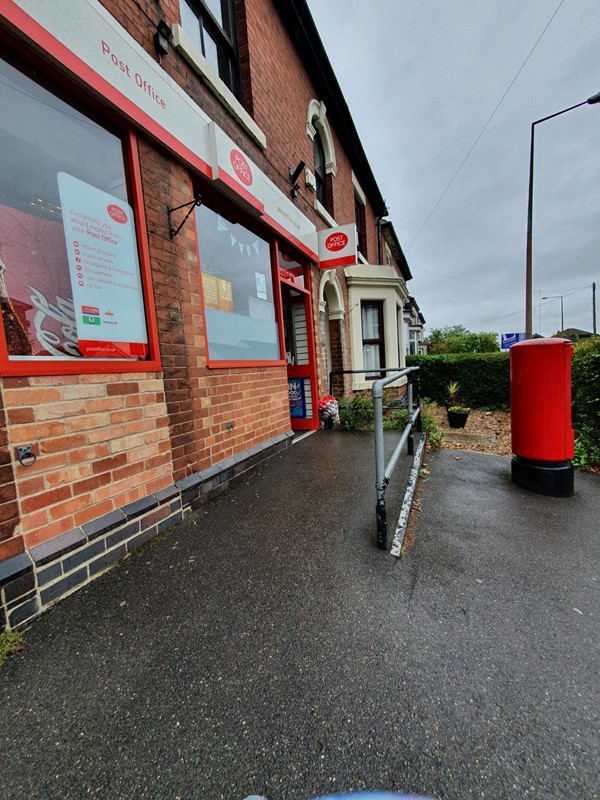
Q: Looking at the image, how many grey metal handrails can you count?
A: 1